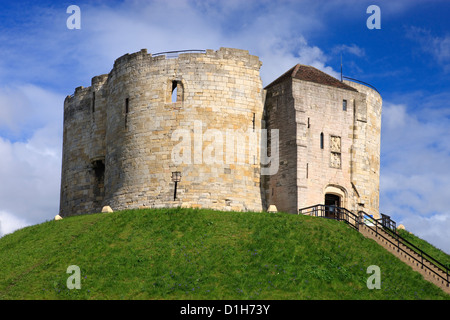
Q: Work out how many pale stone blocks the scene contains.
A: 4